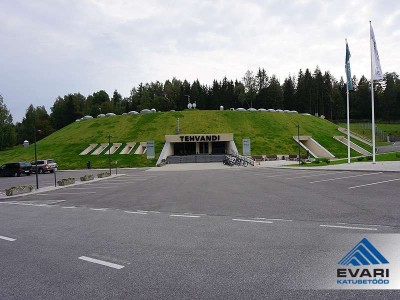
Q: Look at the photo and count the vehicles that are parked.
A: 2